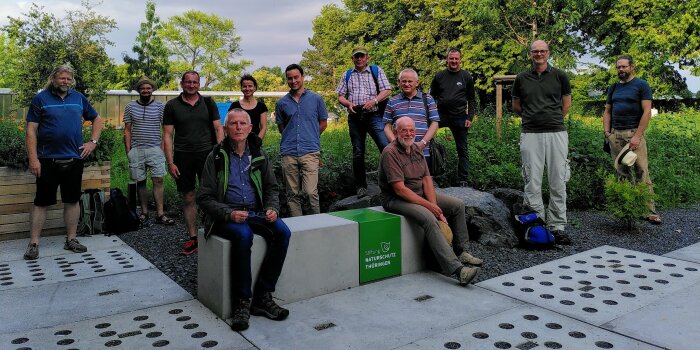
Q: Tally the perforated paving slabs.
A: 4